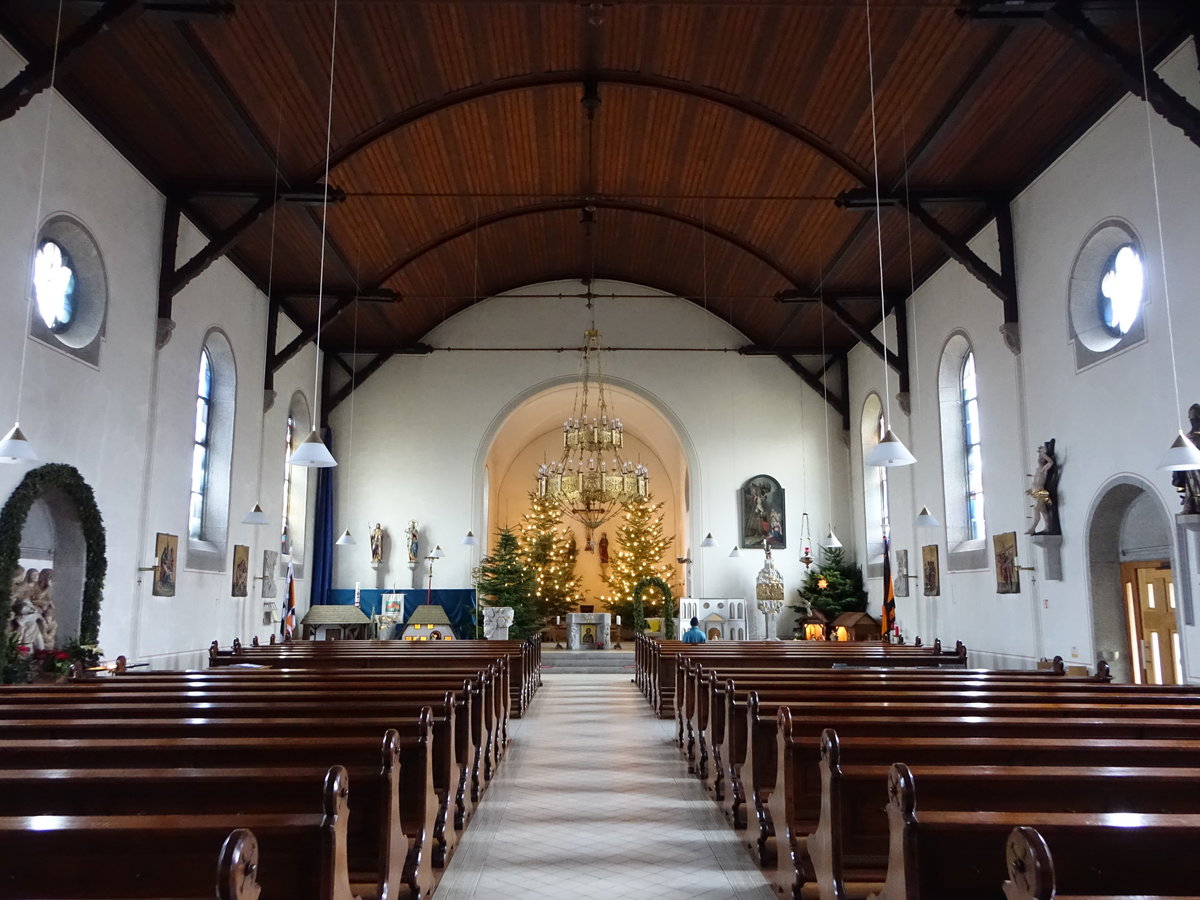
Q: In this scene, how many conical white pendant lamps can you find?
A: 12